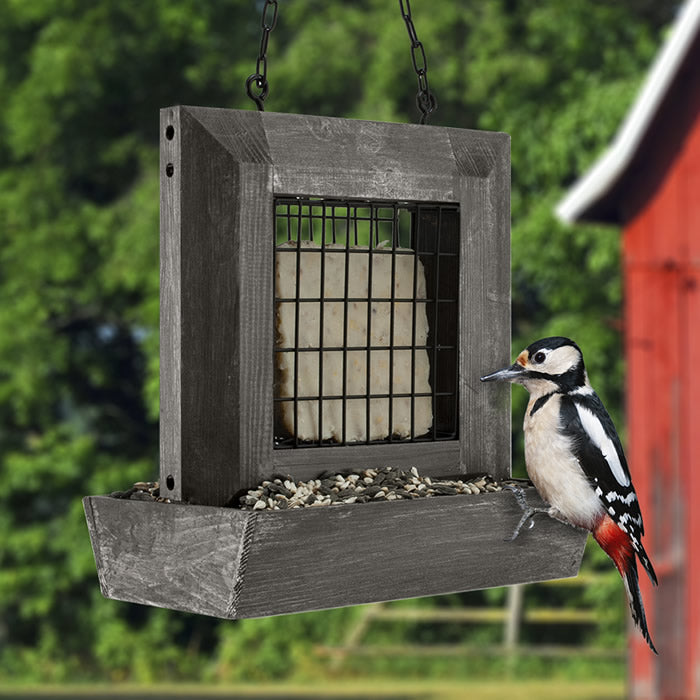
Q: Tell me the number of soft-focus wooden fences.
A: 1